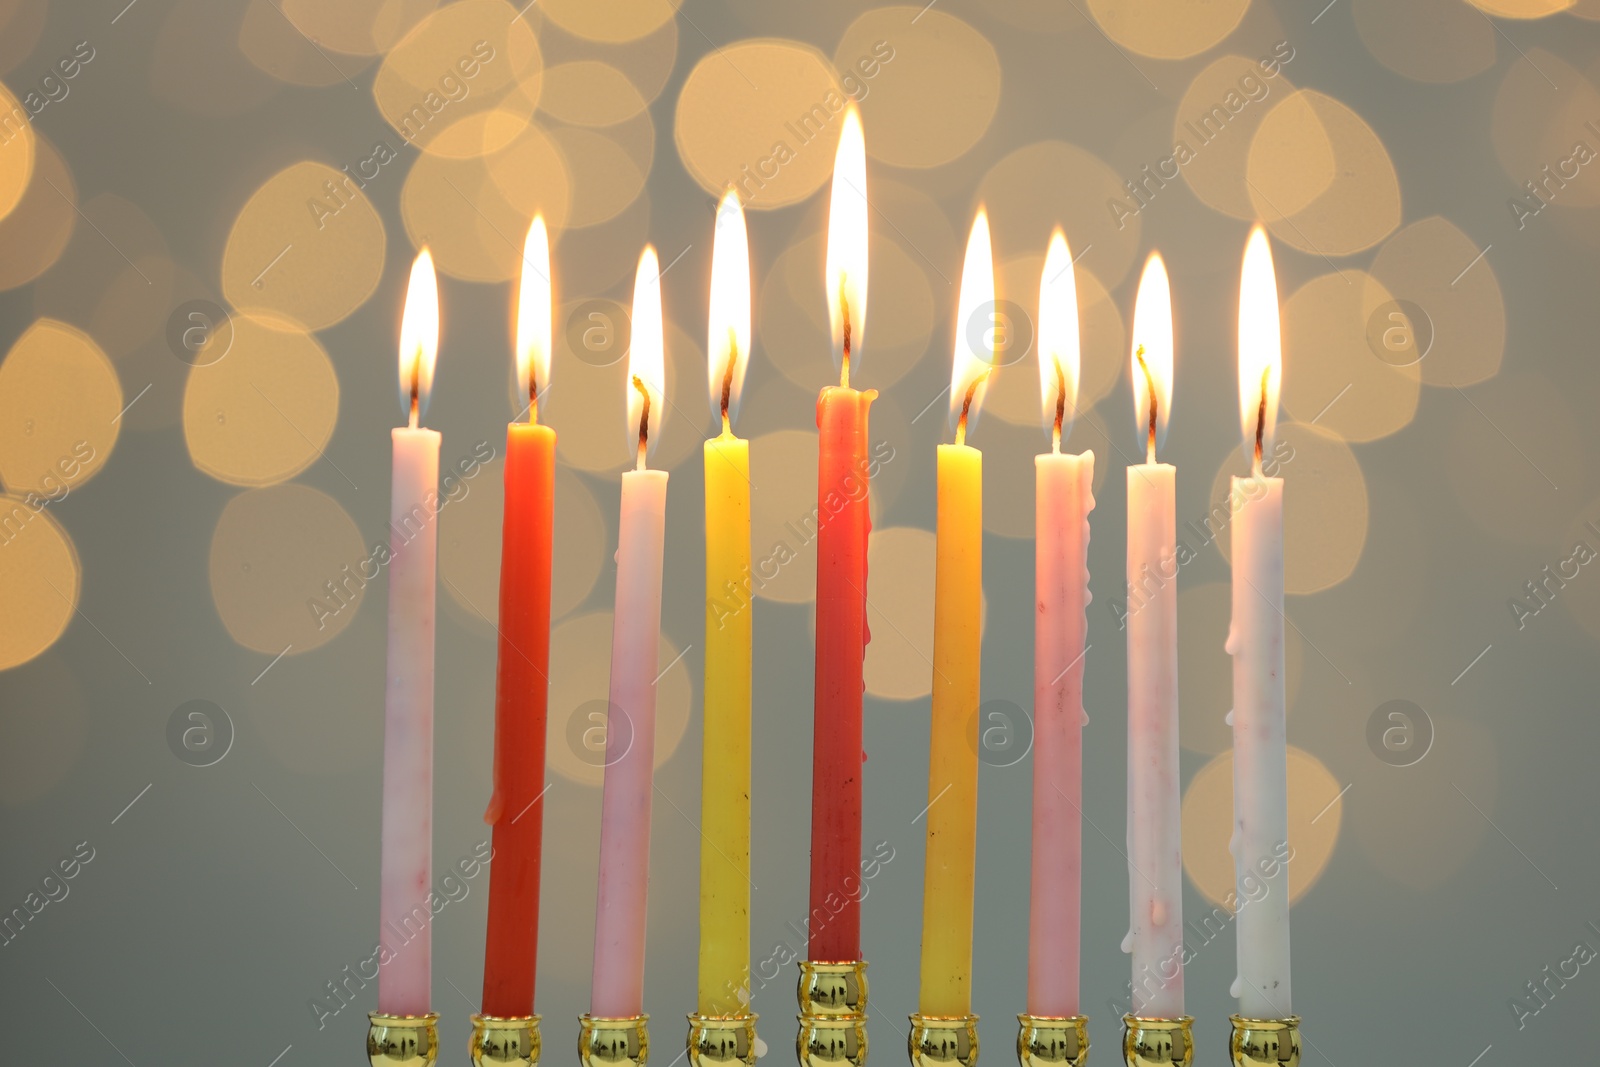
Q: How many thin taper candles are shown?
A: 9